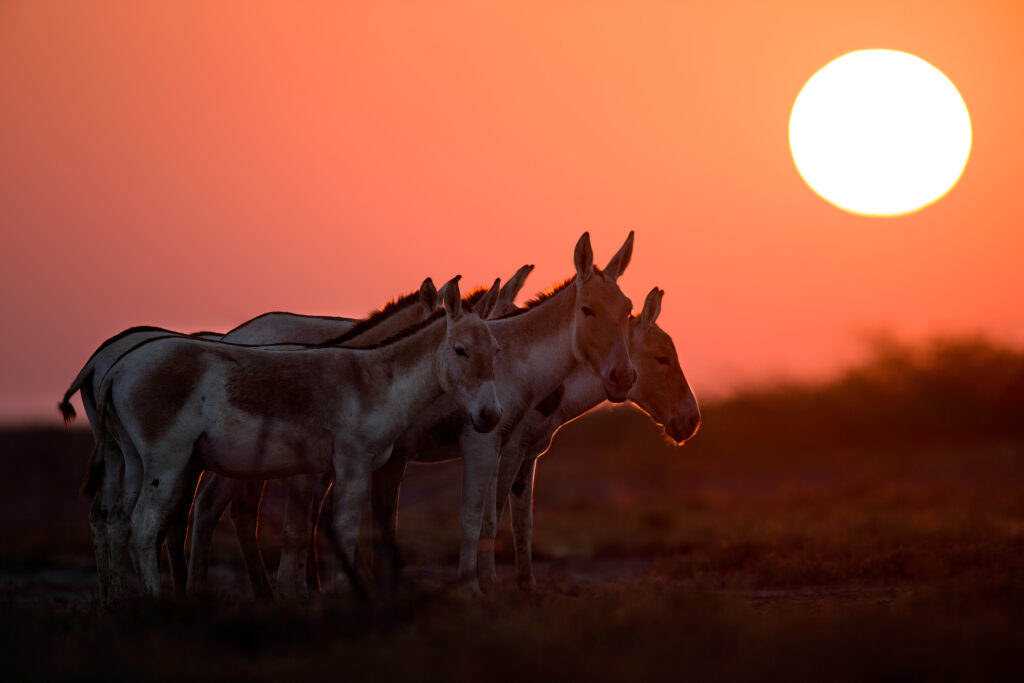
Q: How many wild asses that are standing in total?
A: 5